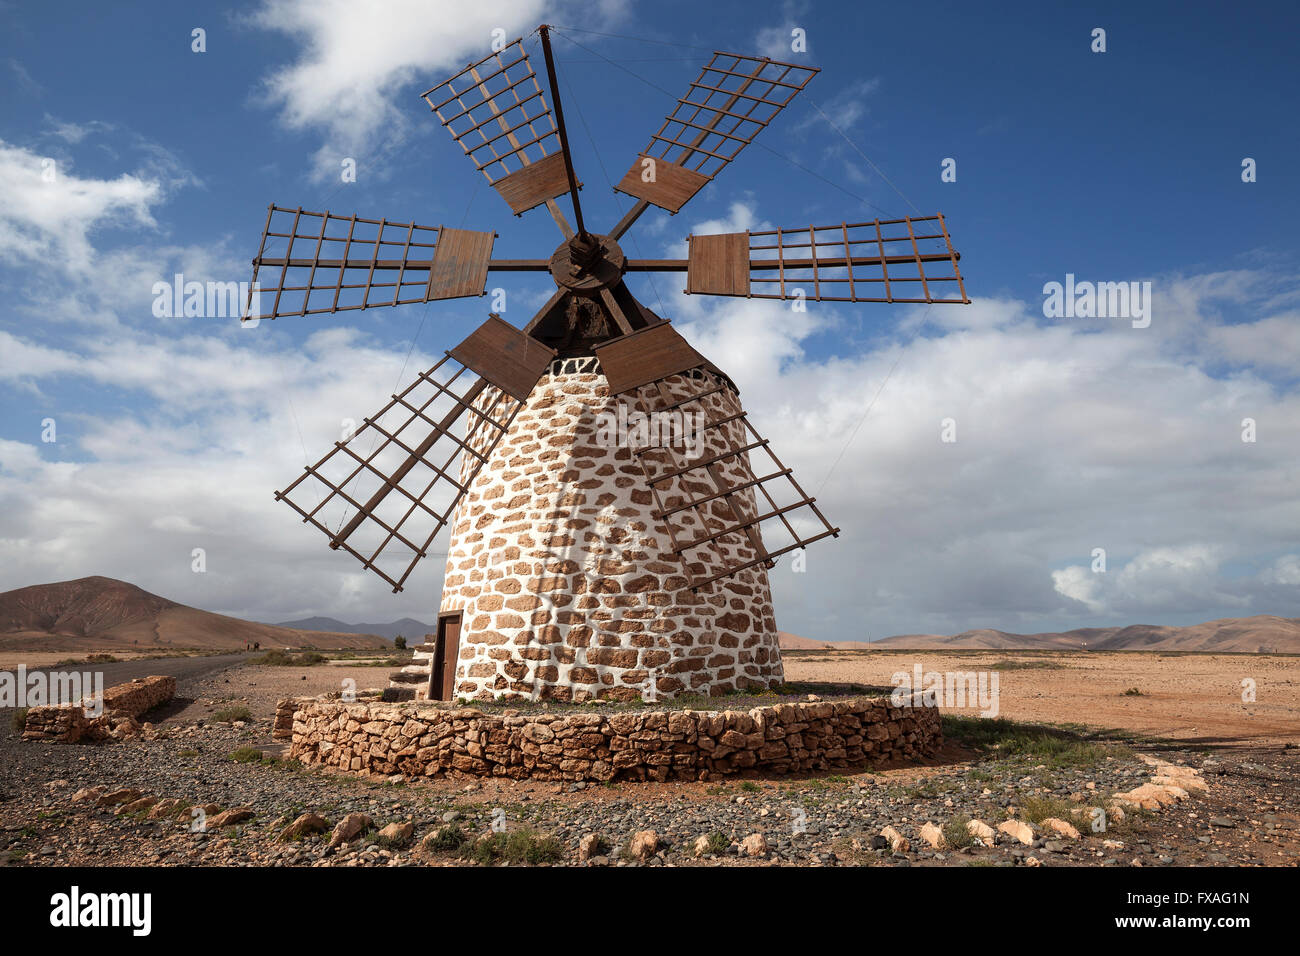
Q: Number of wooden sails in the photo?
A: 6